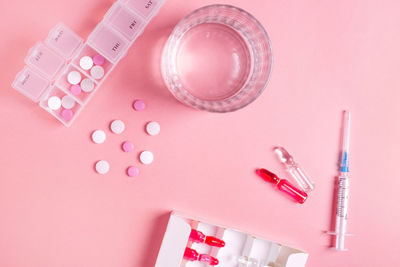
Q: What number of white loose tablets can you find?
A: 5